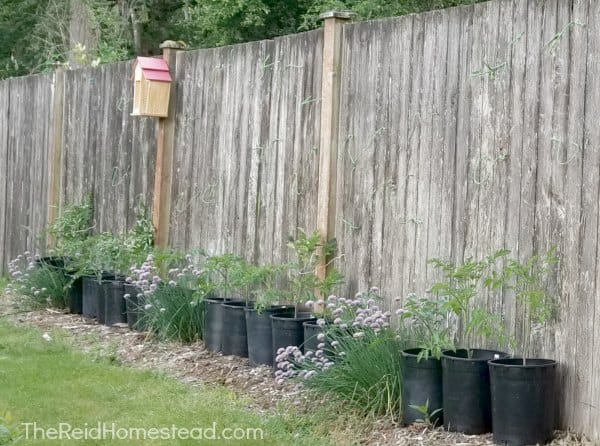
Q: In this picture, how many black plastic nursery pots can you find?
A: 13